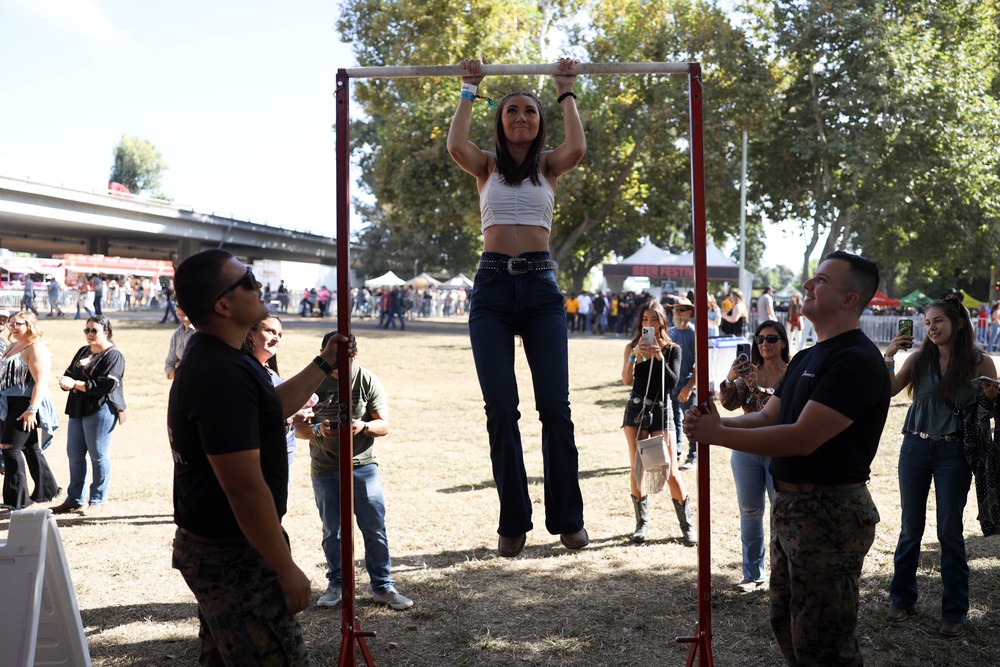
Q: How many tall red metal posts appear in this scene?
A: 2